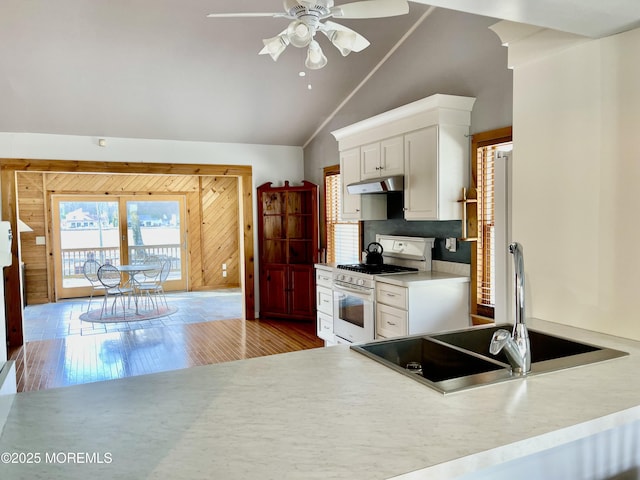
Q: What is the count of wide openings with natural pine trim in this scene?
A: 1